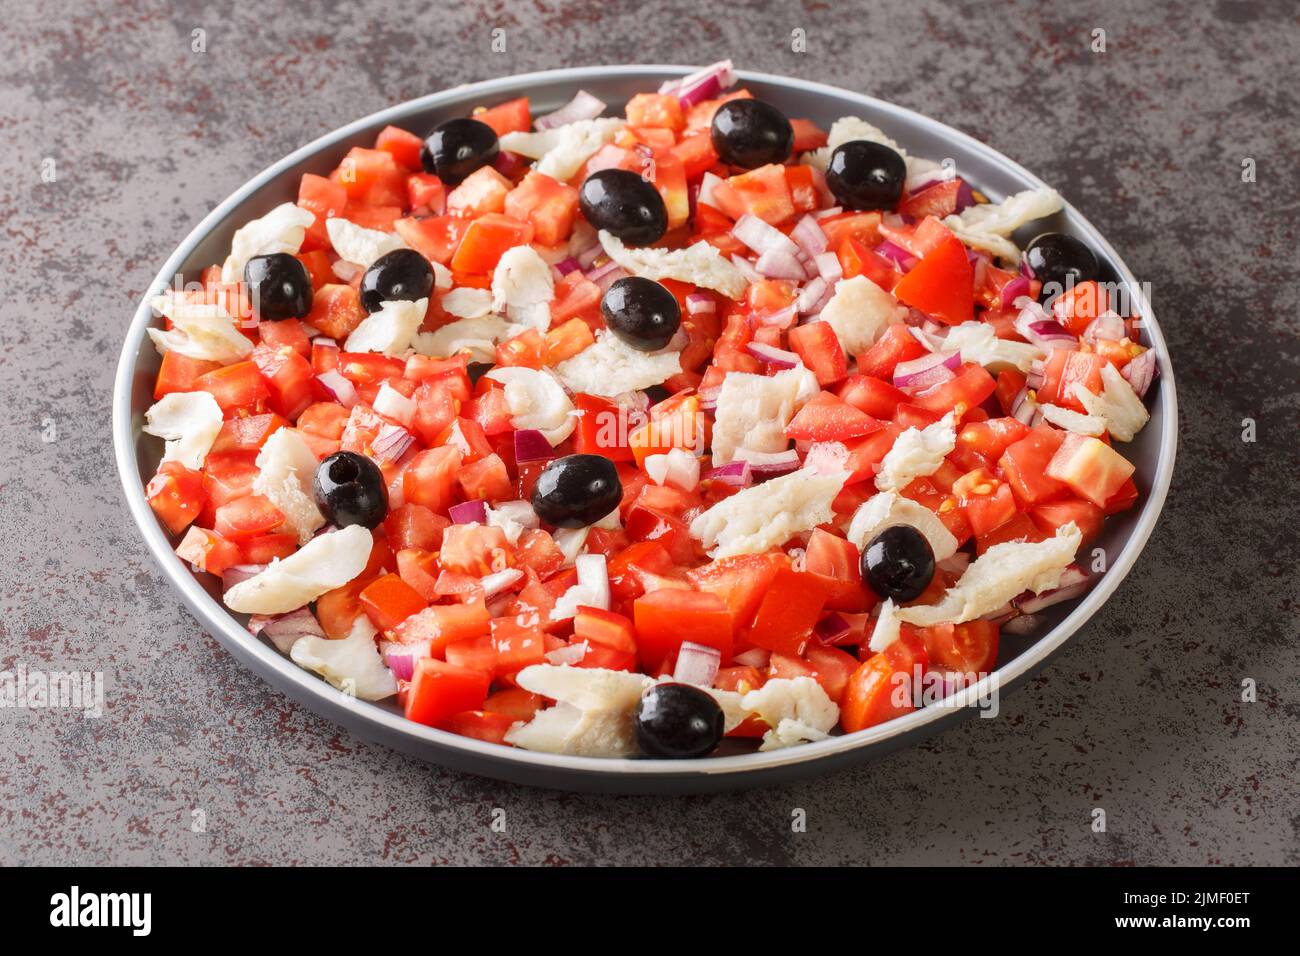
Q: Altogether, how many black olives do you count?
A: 12